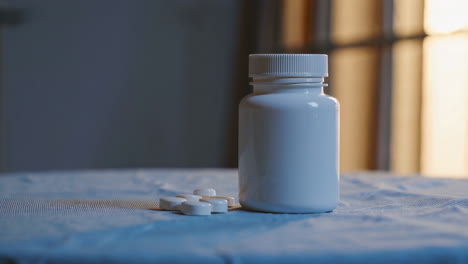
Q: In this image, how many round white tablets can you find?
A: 6